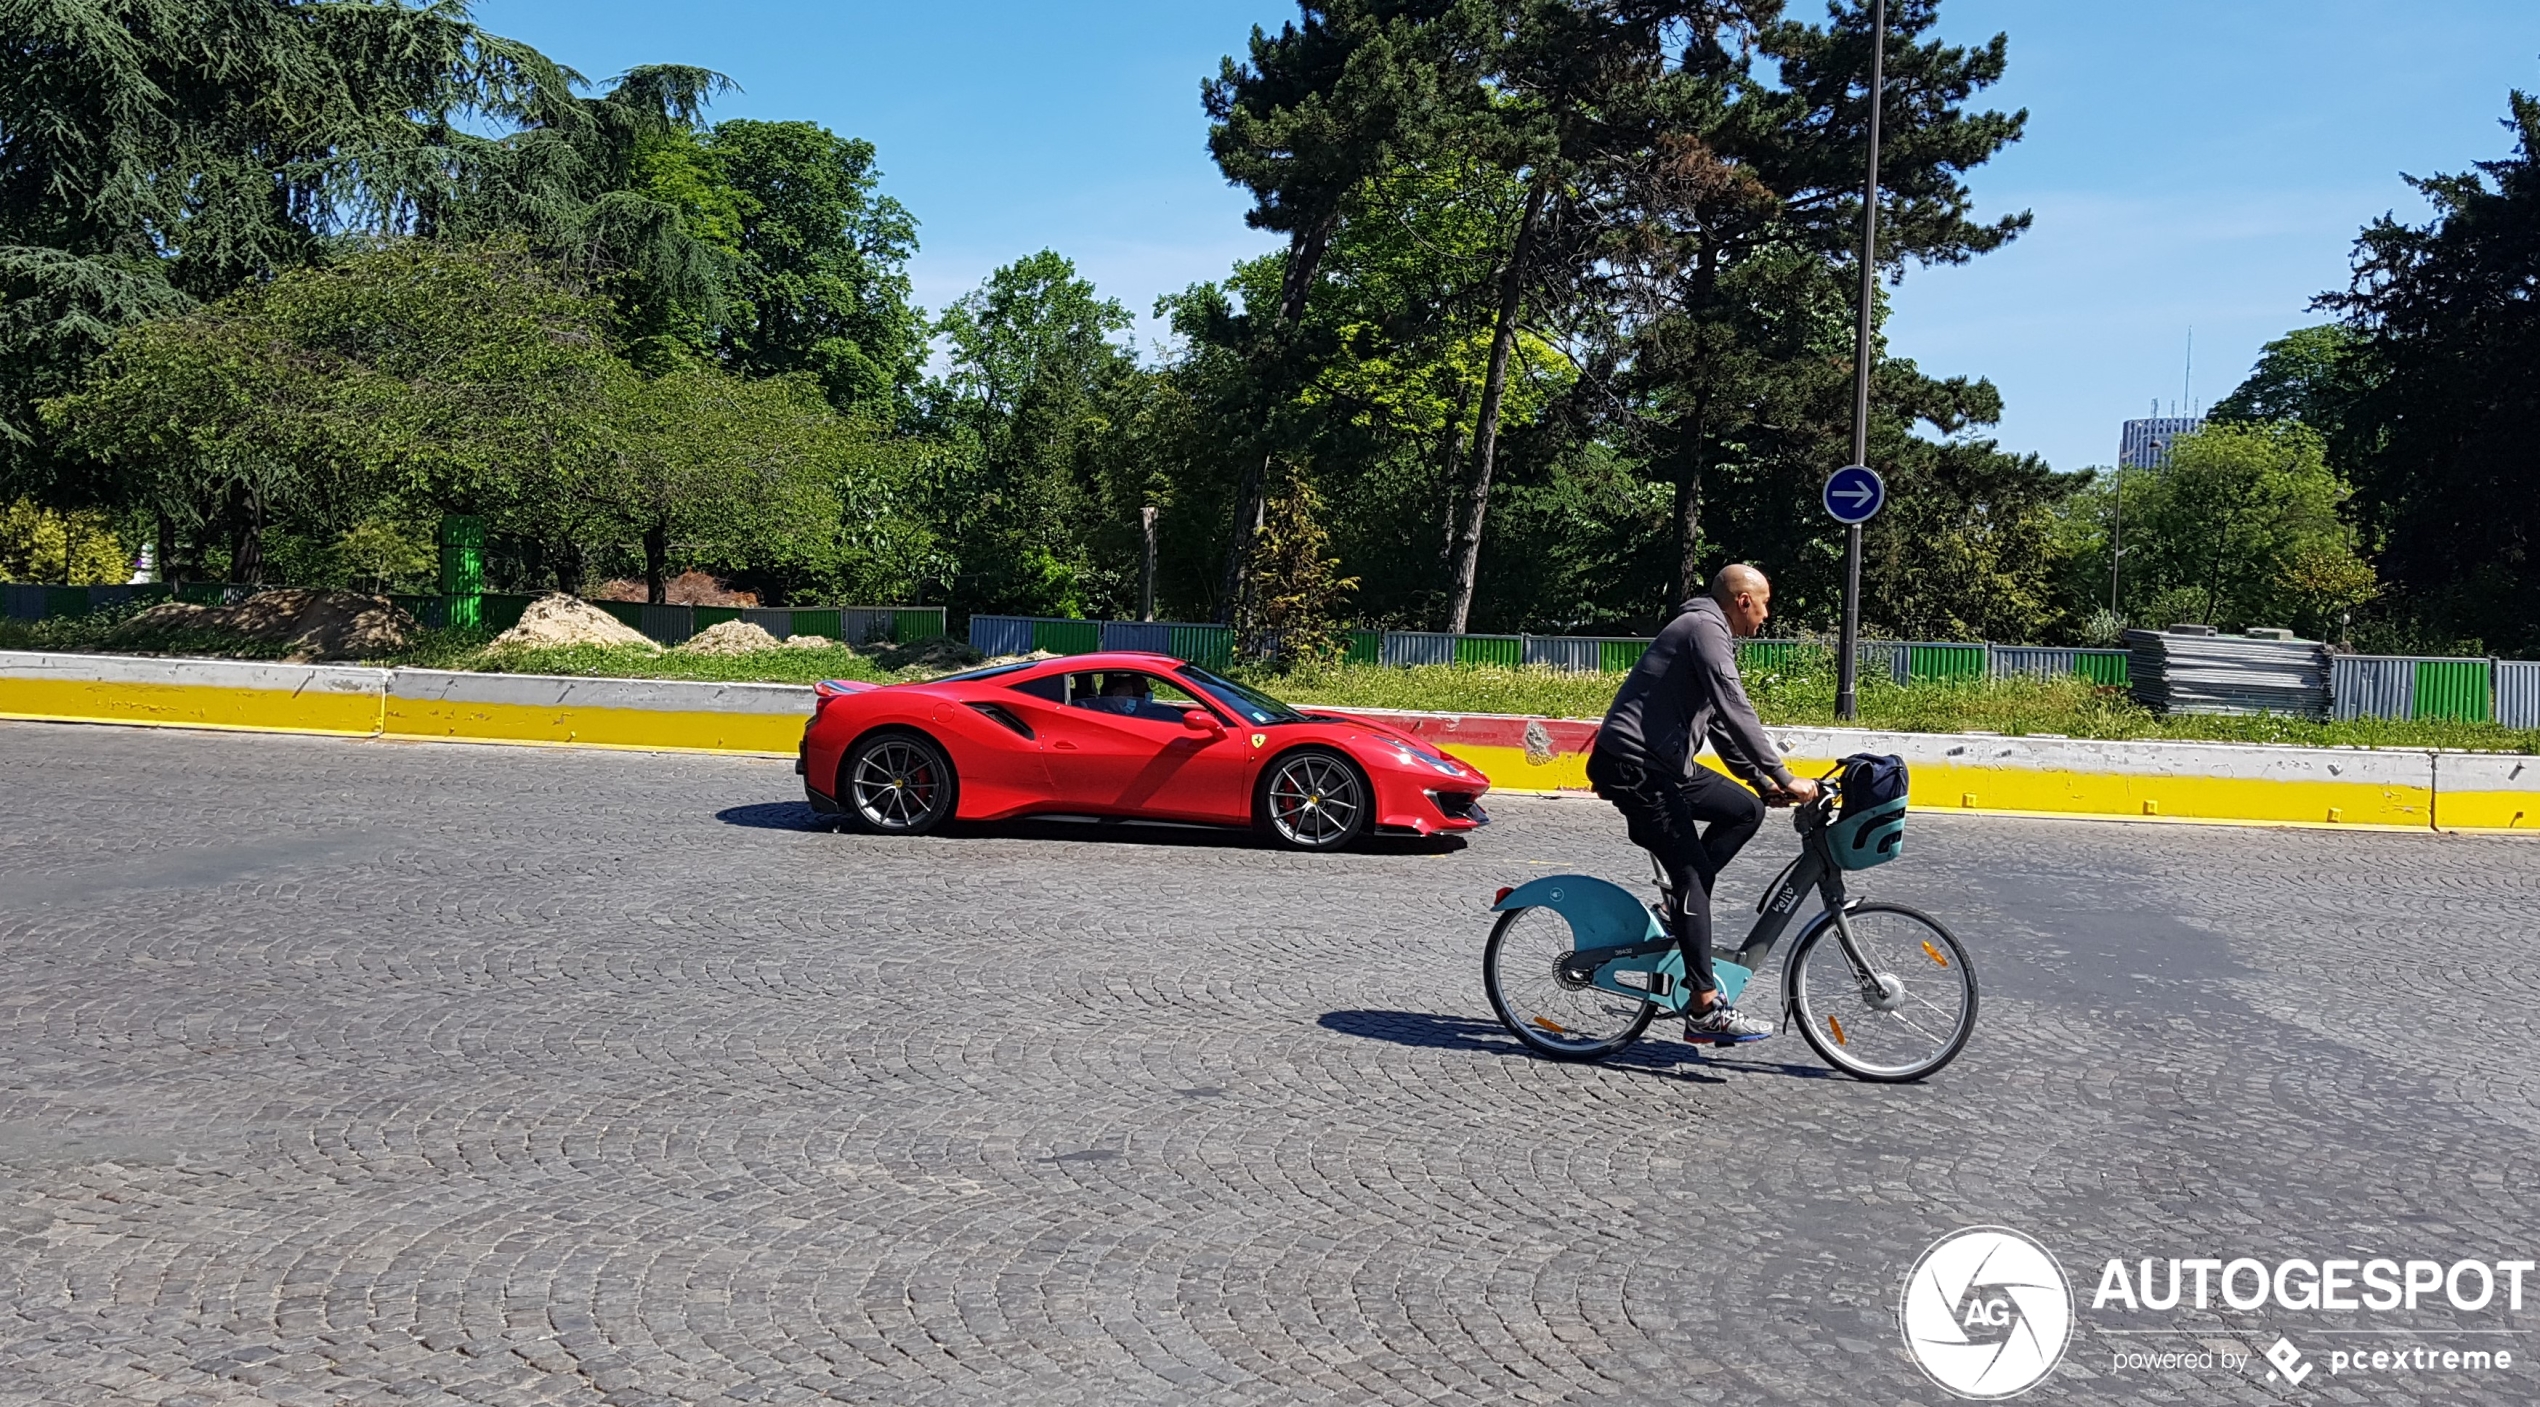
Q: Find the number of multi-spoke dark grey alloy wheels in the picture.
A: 2